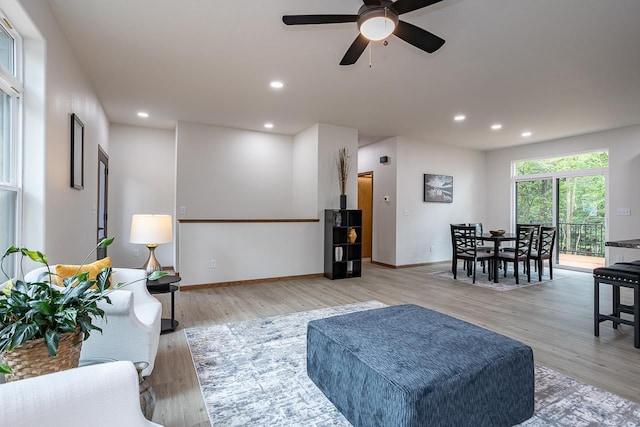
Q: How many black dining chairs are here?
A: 6